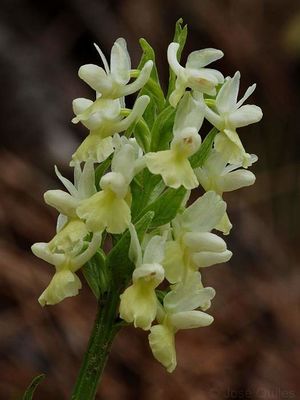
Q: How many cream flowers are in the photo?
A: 12